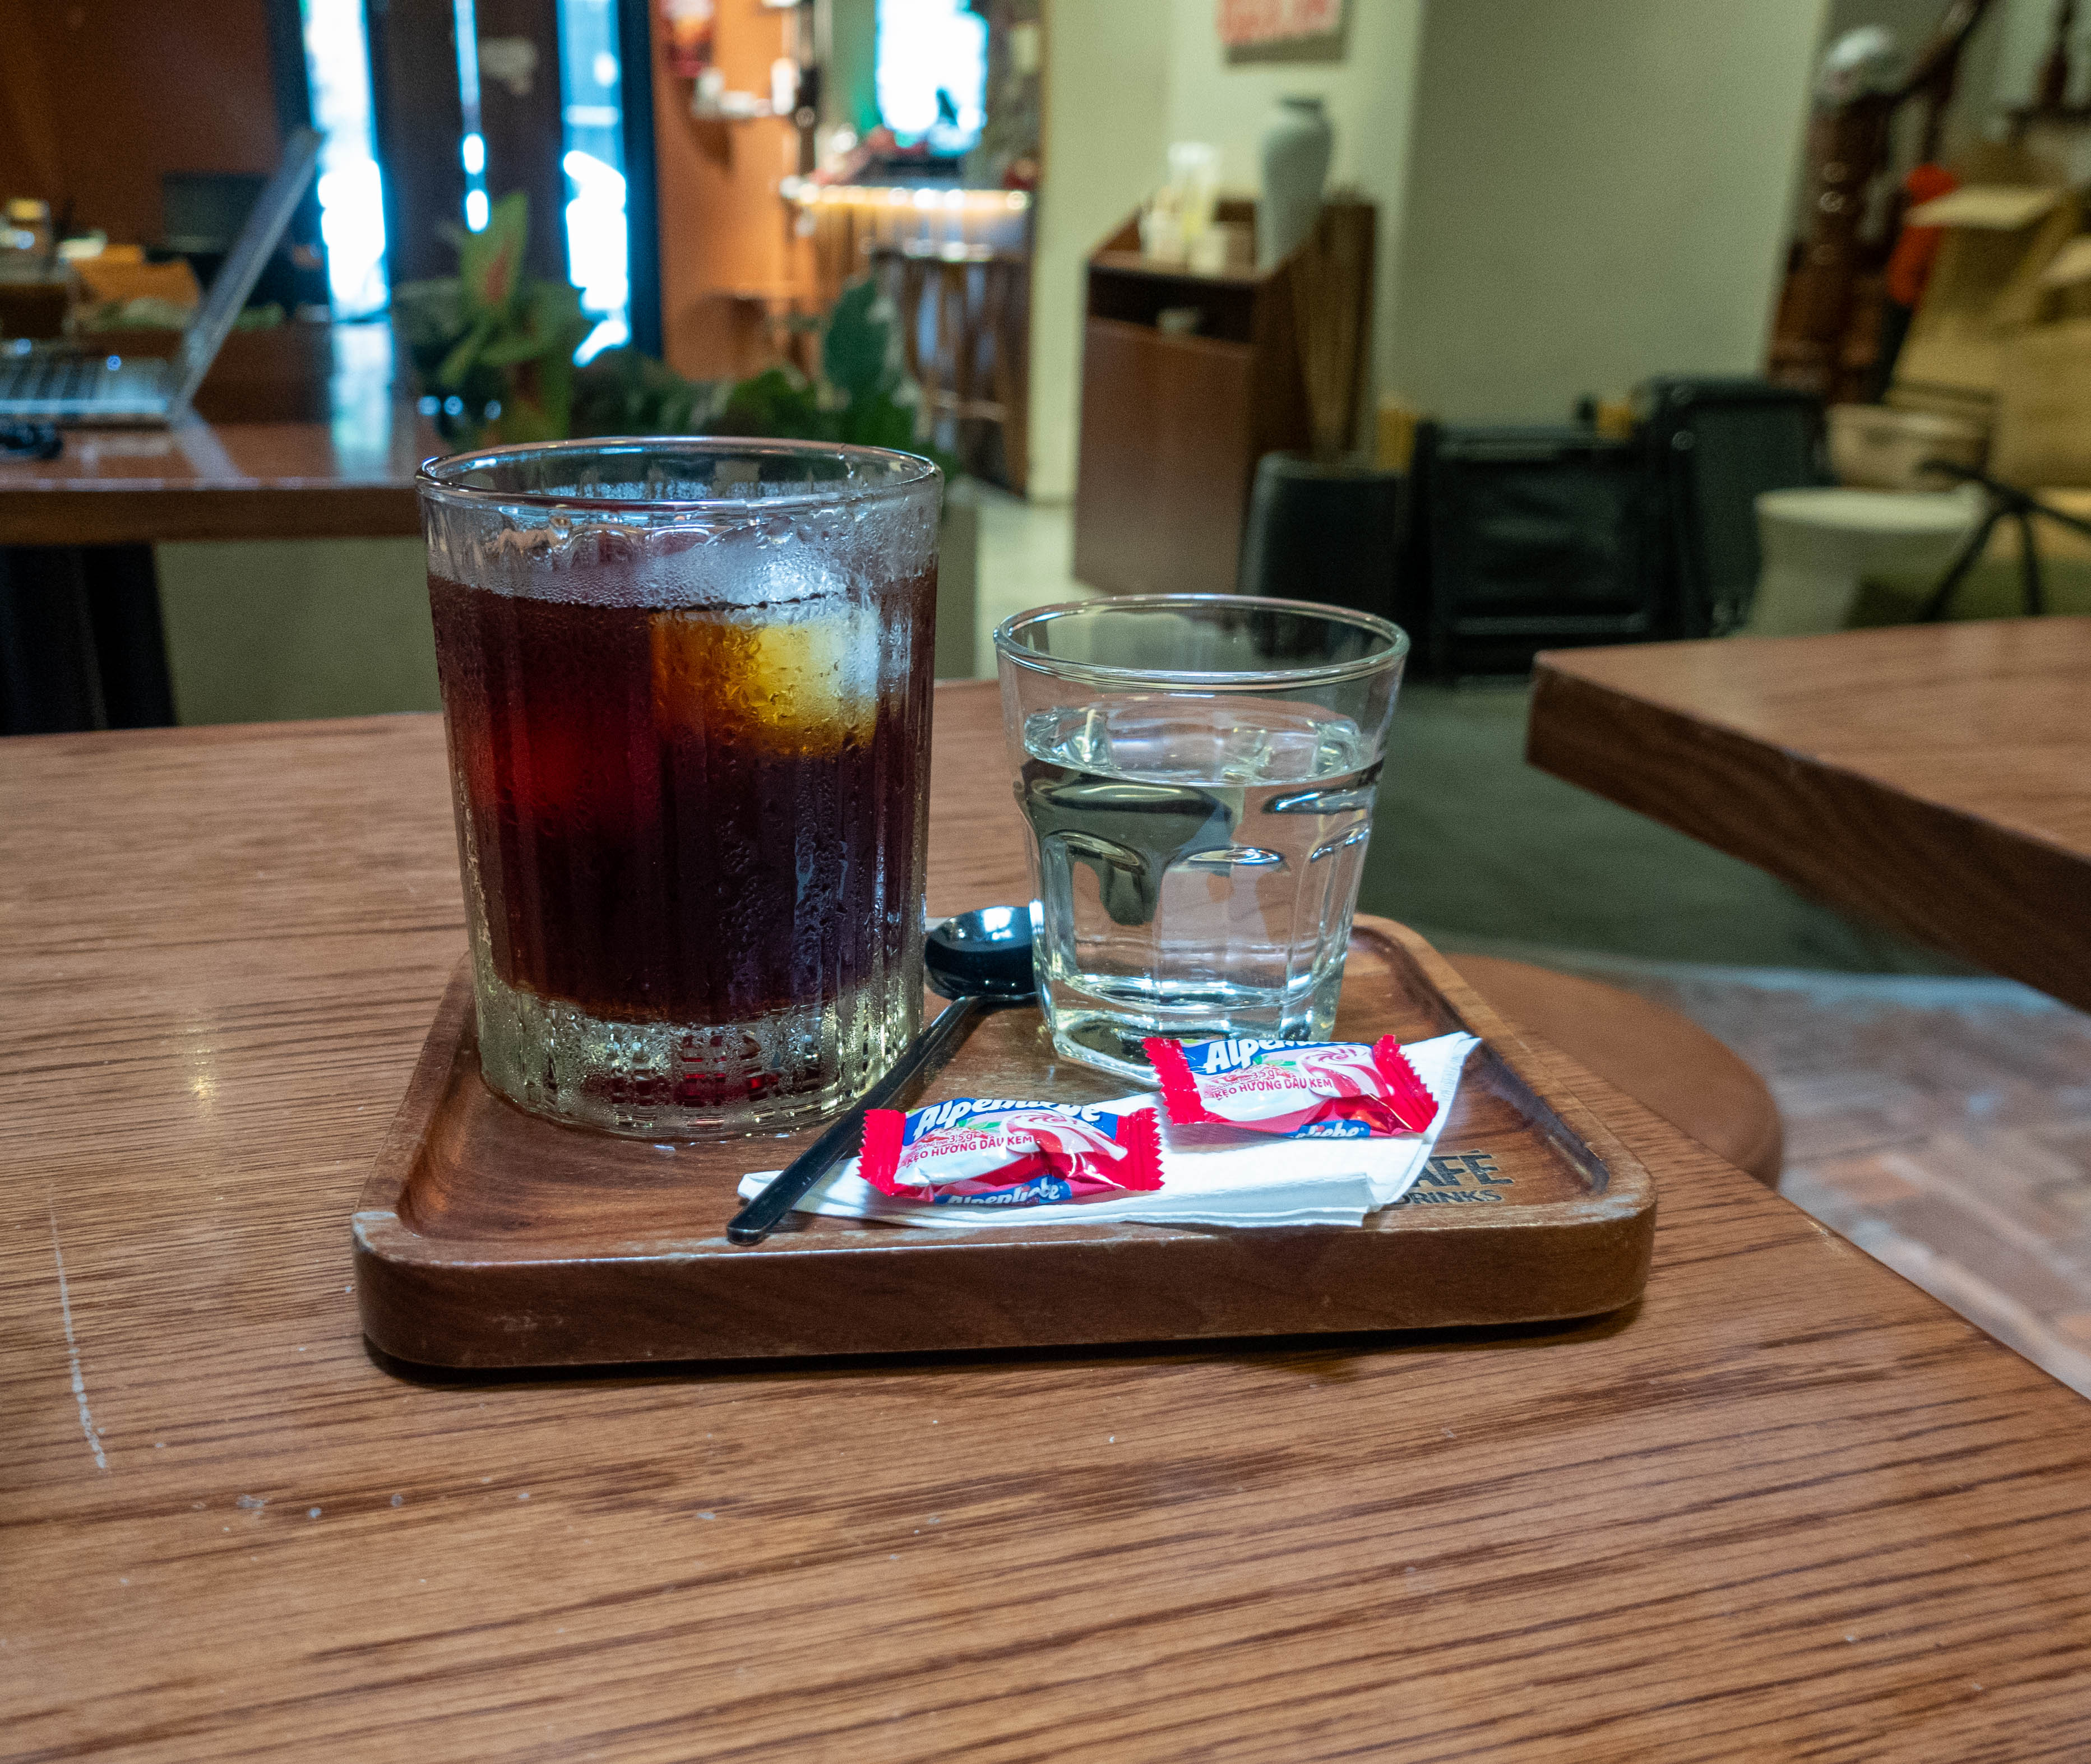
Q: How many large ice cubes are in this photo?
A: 1